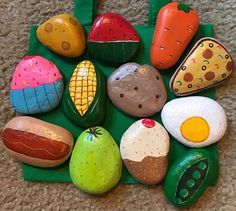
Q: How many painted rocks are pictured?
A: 12